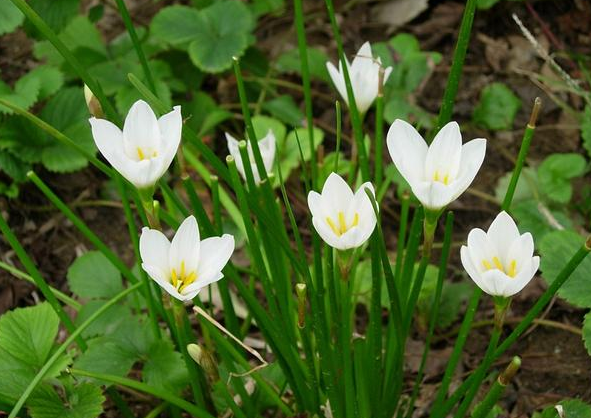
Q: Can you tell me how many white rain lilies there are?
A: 7